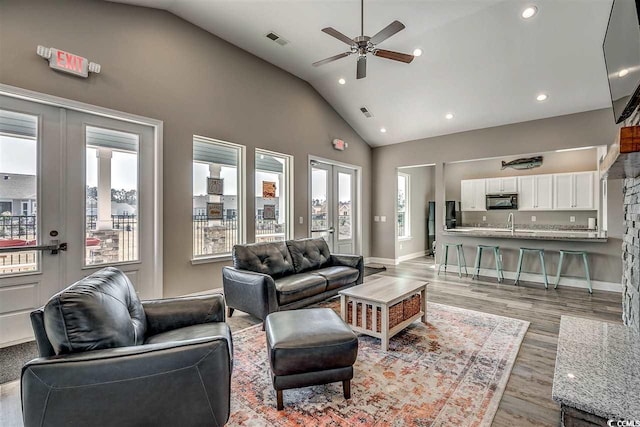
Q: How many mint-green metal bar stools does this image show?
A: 4